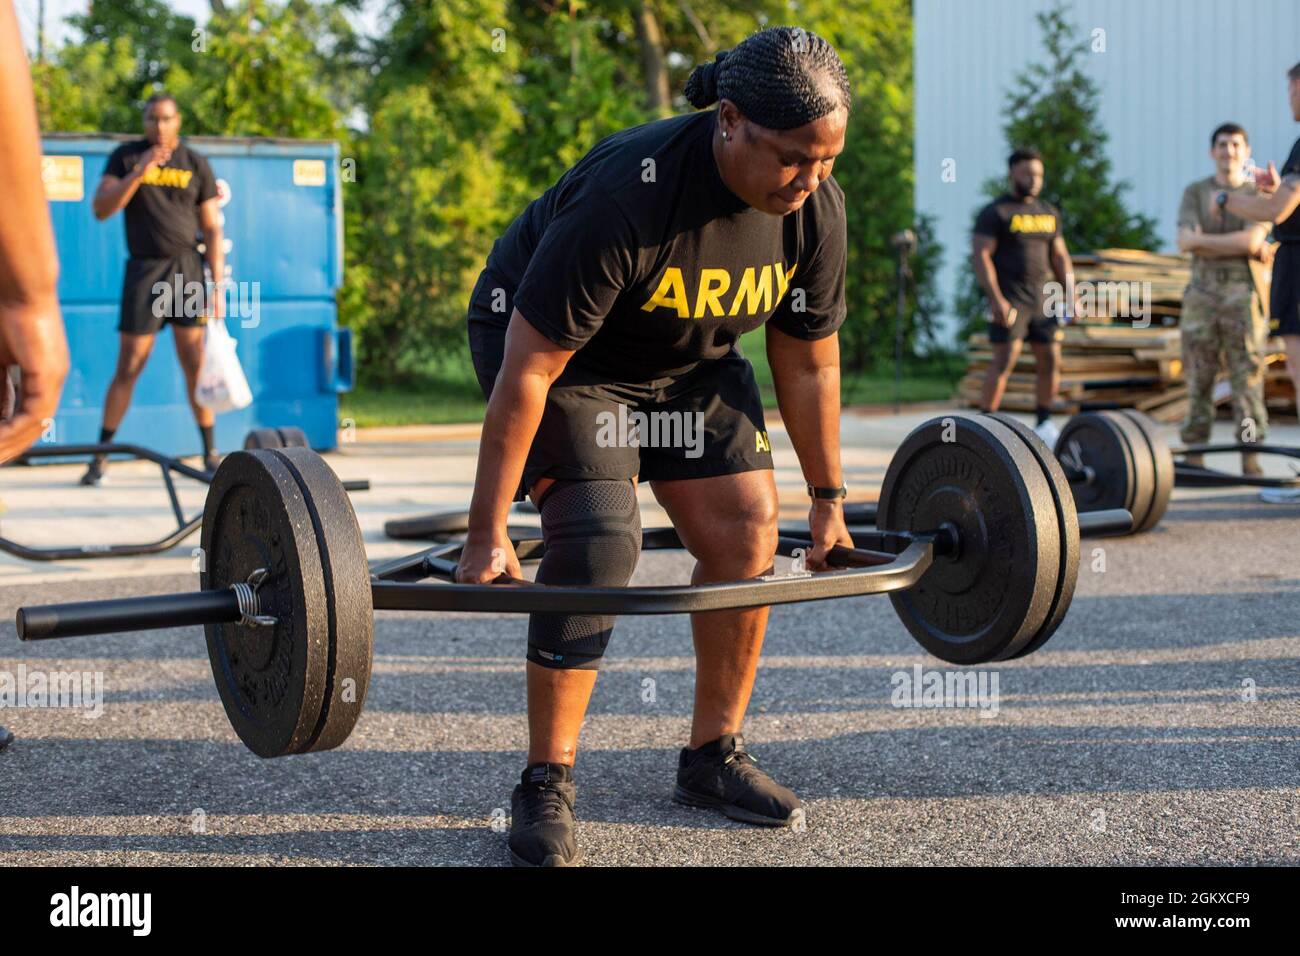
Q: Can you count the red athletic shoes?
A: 0